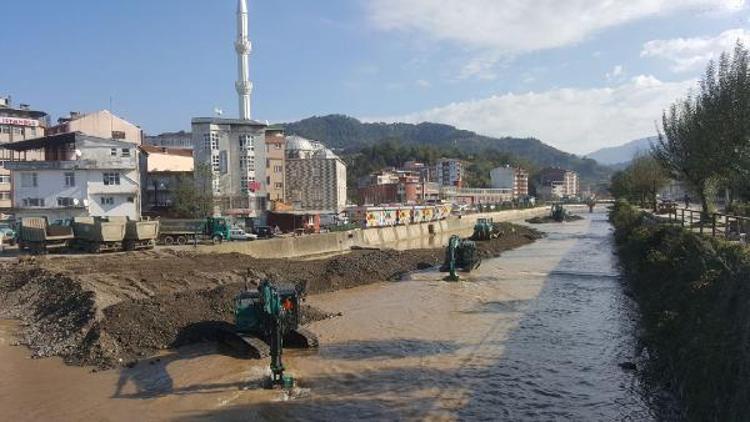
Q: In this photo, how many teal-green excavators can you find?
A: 4